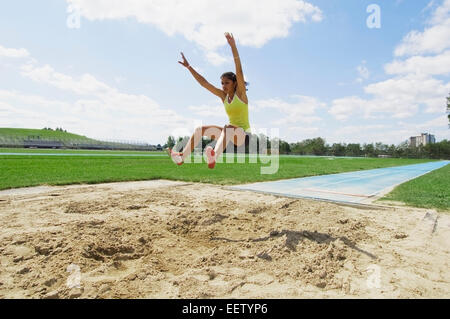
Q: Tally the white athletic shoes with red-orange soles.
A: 2